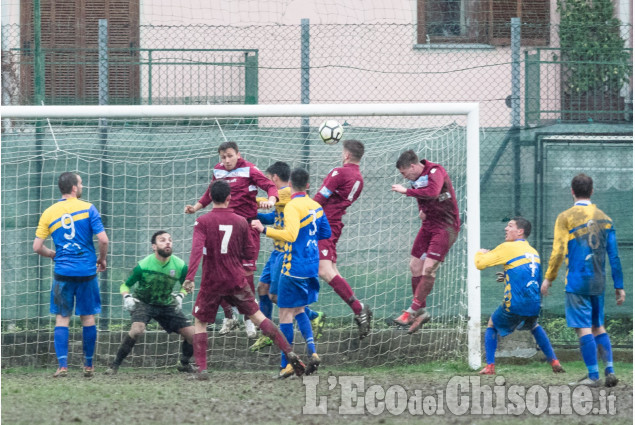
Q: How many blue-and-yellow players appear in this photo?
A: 5